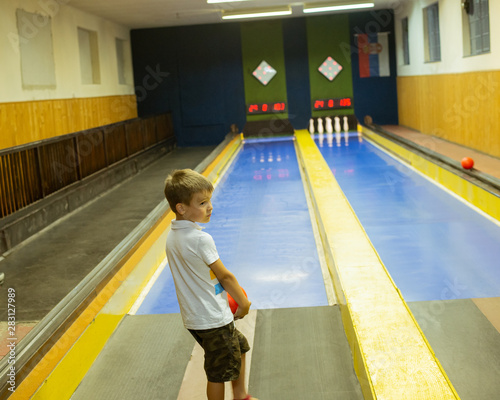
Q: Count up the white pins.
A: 5